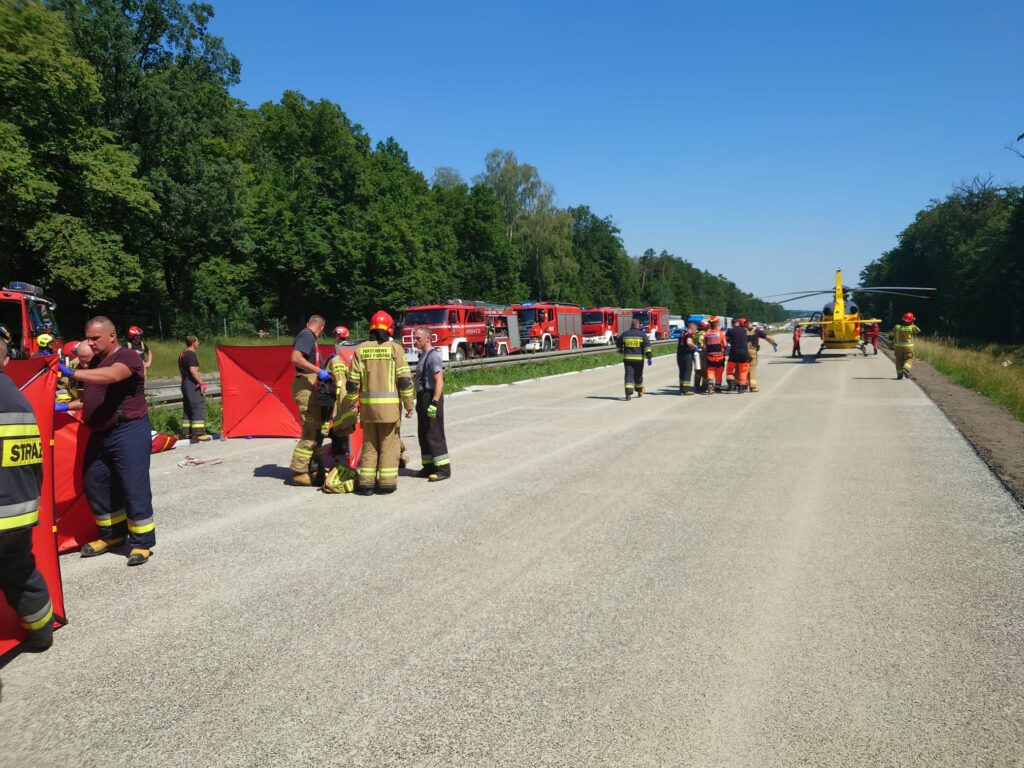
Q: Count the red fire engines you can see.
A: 5